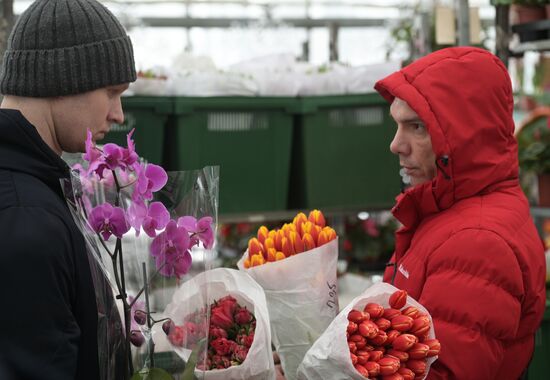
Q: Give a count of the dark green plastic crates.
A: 3